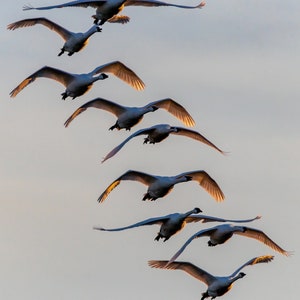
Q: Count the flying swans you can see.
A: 9